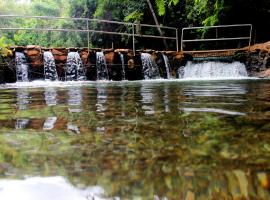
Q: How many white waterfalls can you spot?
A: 8